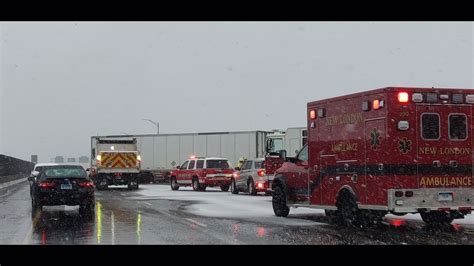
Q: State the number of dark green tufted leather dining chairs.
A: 0